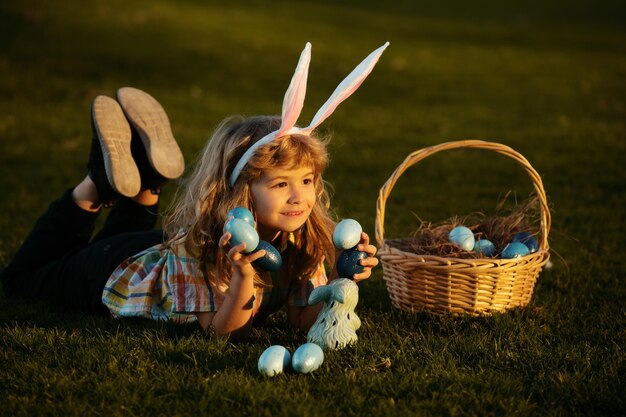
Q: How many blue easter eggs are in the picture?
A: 11